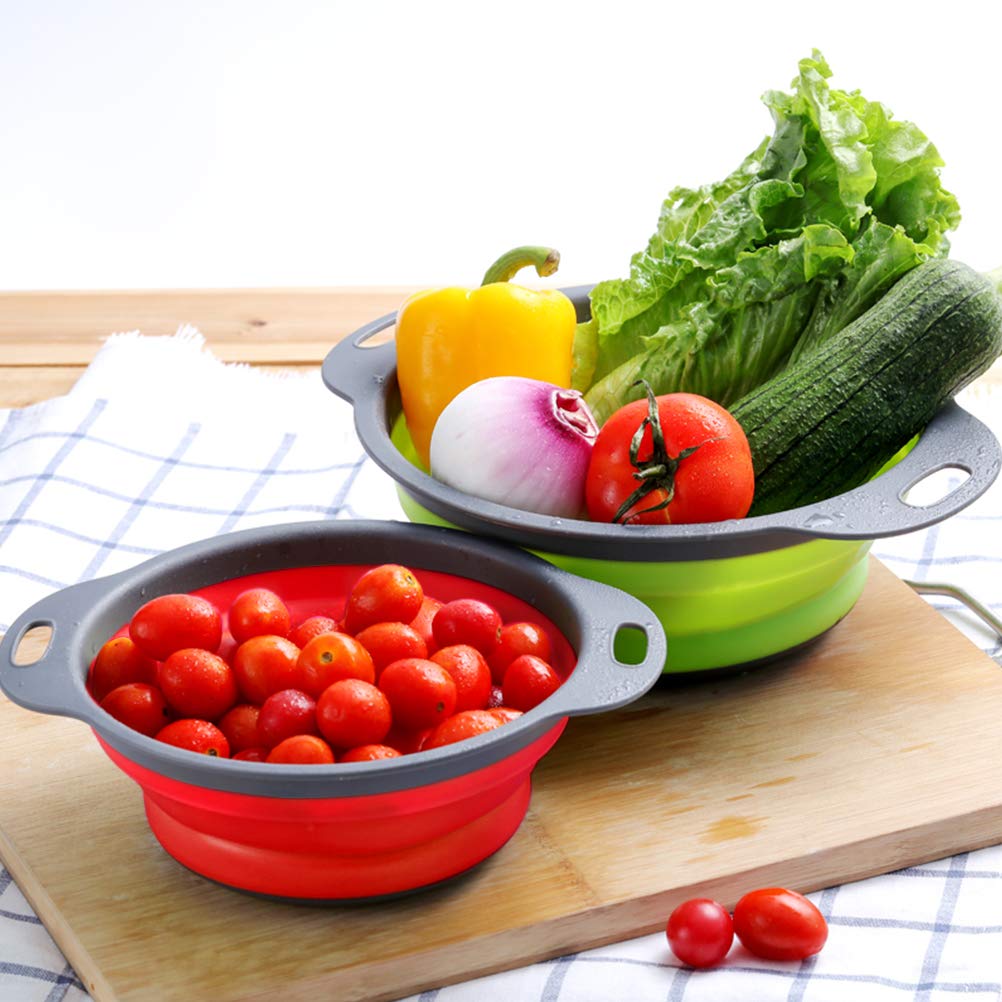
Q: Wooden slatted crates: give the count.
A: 0